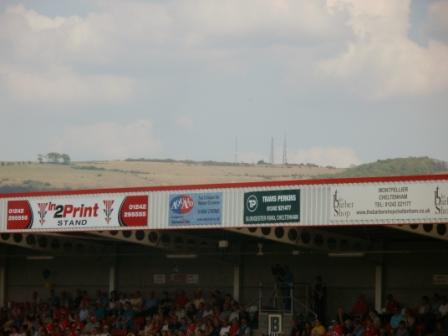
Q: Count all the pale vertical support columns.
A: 4